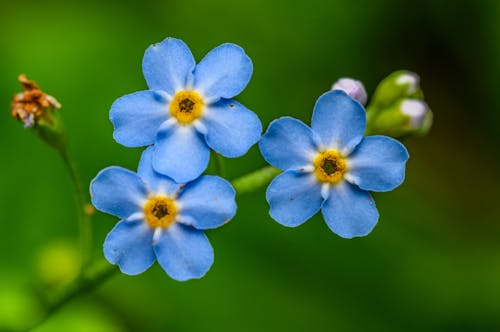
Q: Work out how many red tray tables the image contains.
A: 0